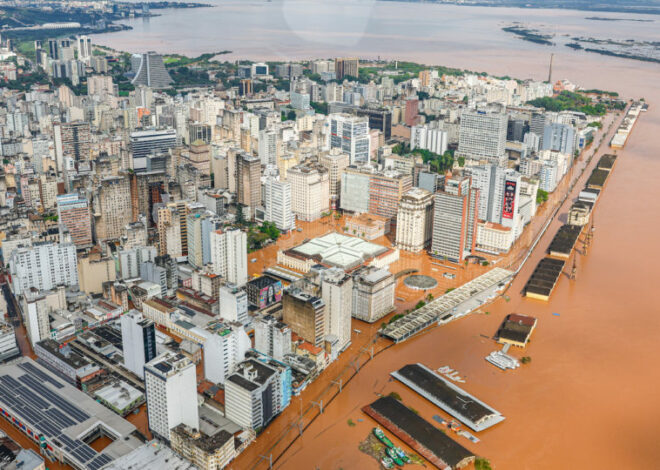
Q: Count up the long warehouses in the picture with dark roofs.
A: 2